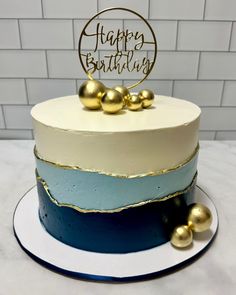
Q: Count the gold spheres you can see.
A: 7